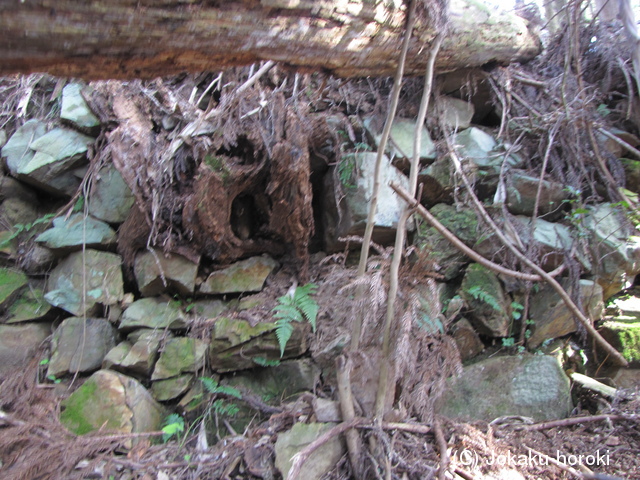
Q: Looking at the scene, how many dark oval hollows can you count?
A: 1